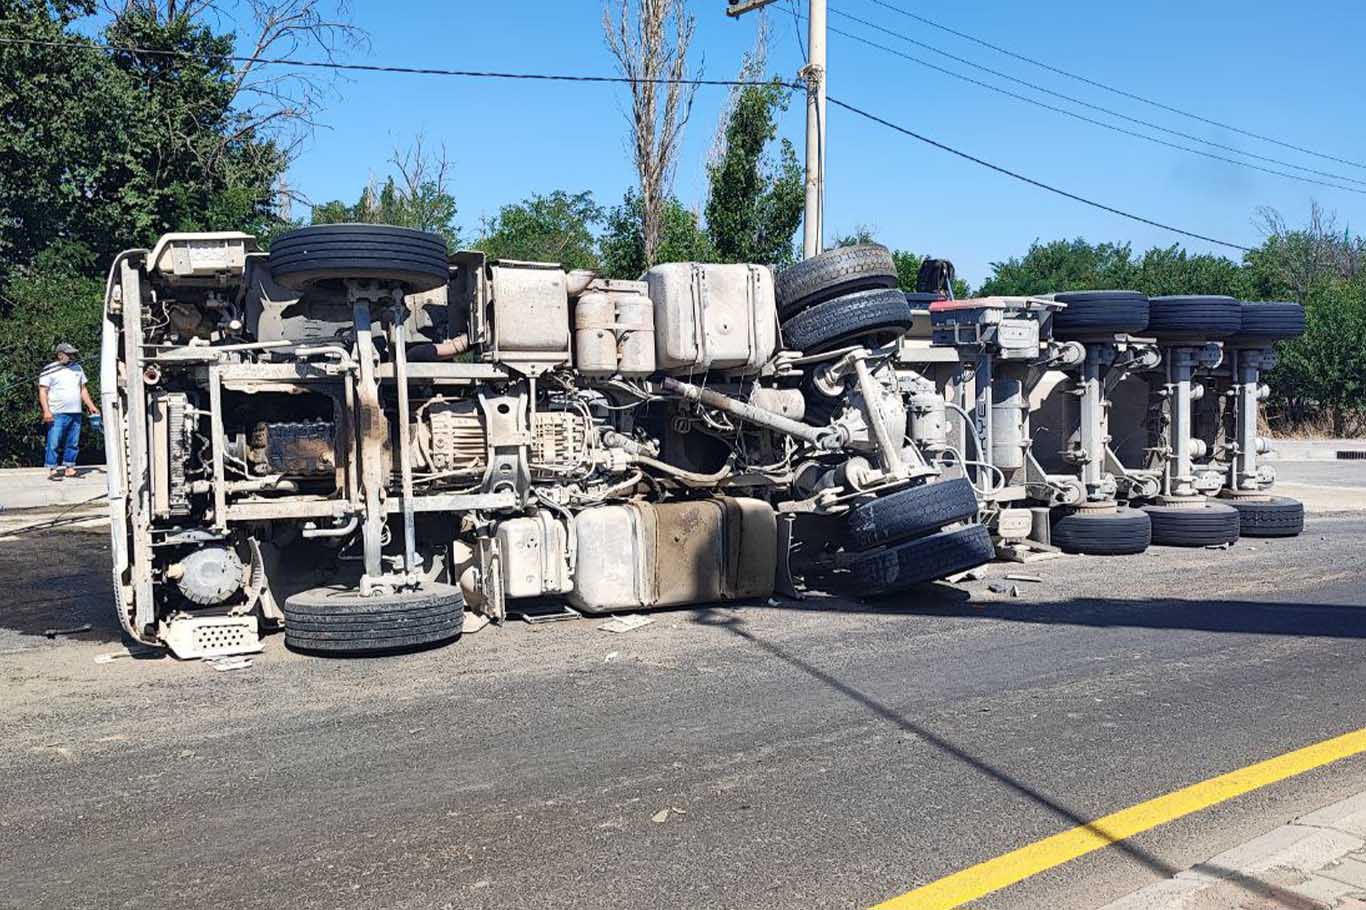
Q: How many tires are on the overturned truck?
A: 12